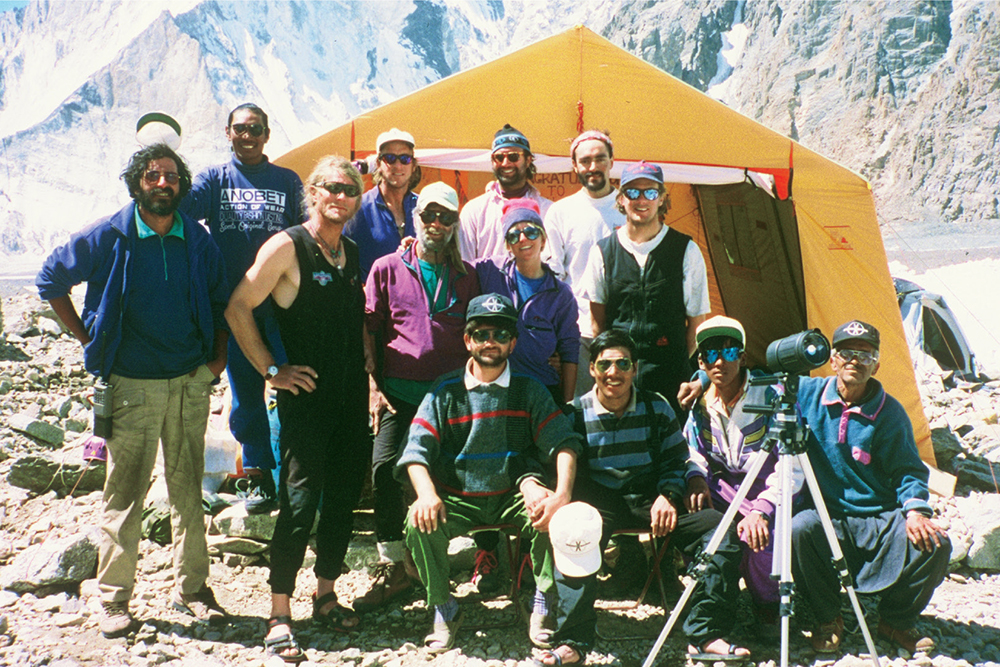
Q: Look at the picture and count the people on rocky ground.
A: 13